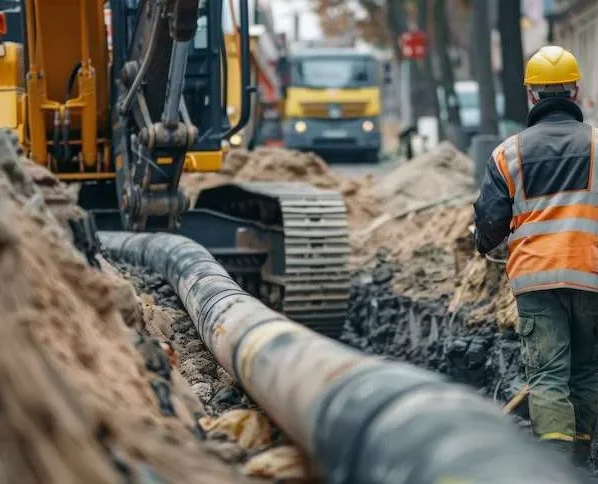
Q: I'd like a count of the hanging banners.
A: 0